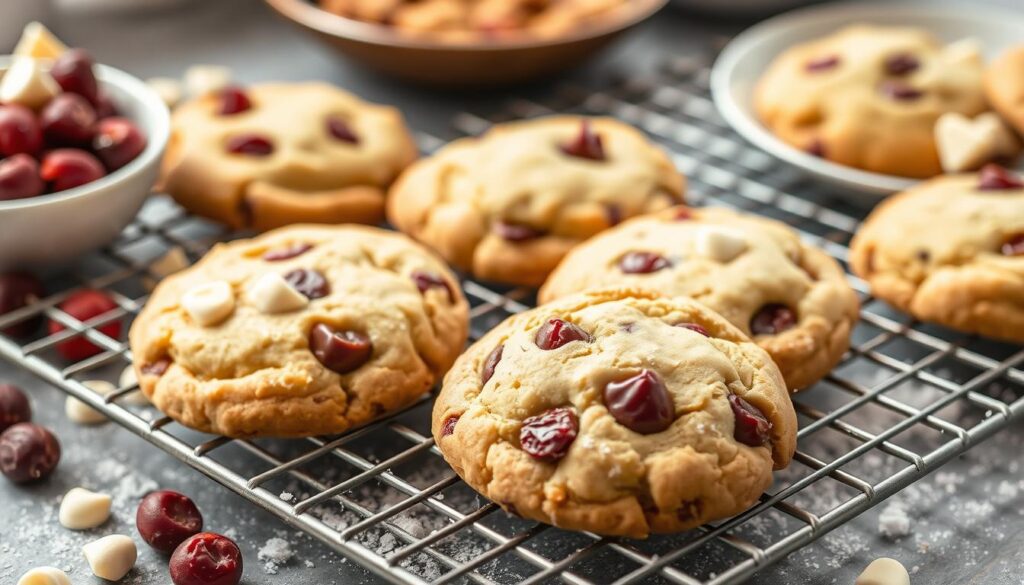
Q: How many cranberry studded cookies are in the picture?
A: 7